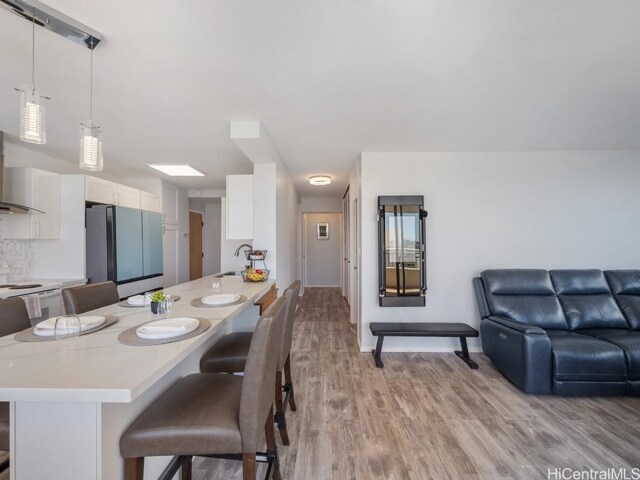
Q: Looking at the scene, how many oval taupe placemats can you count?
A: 4